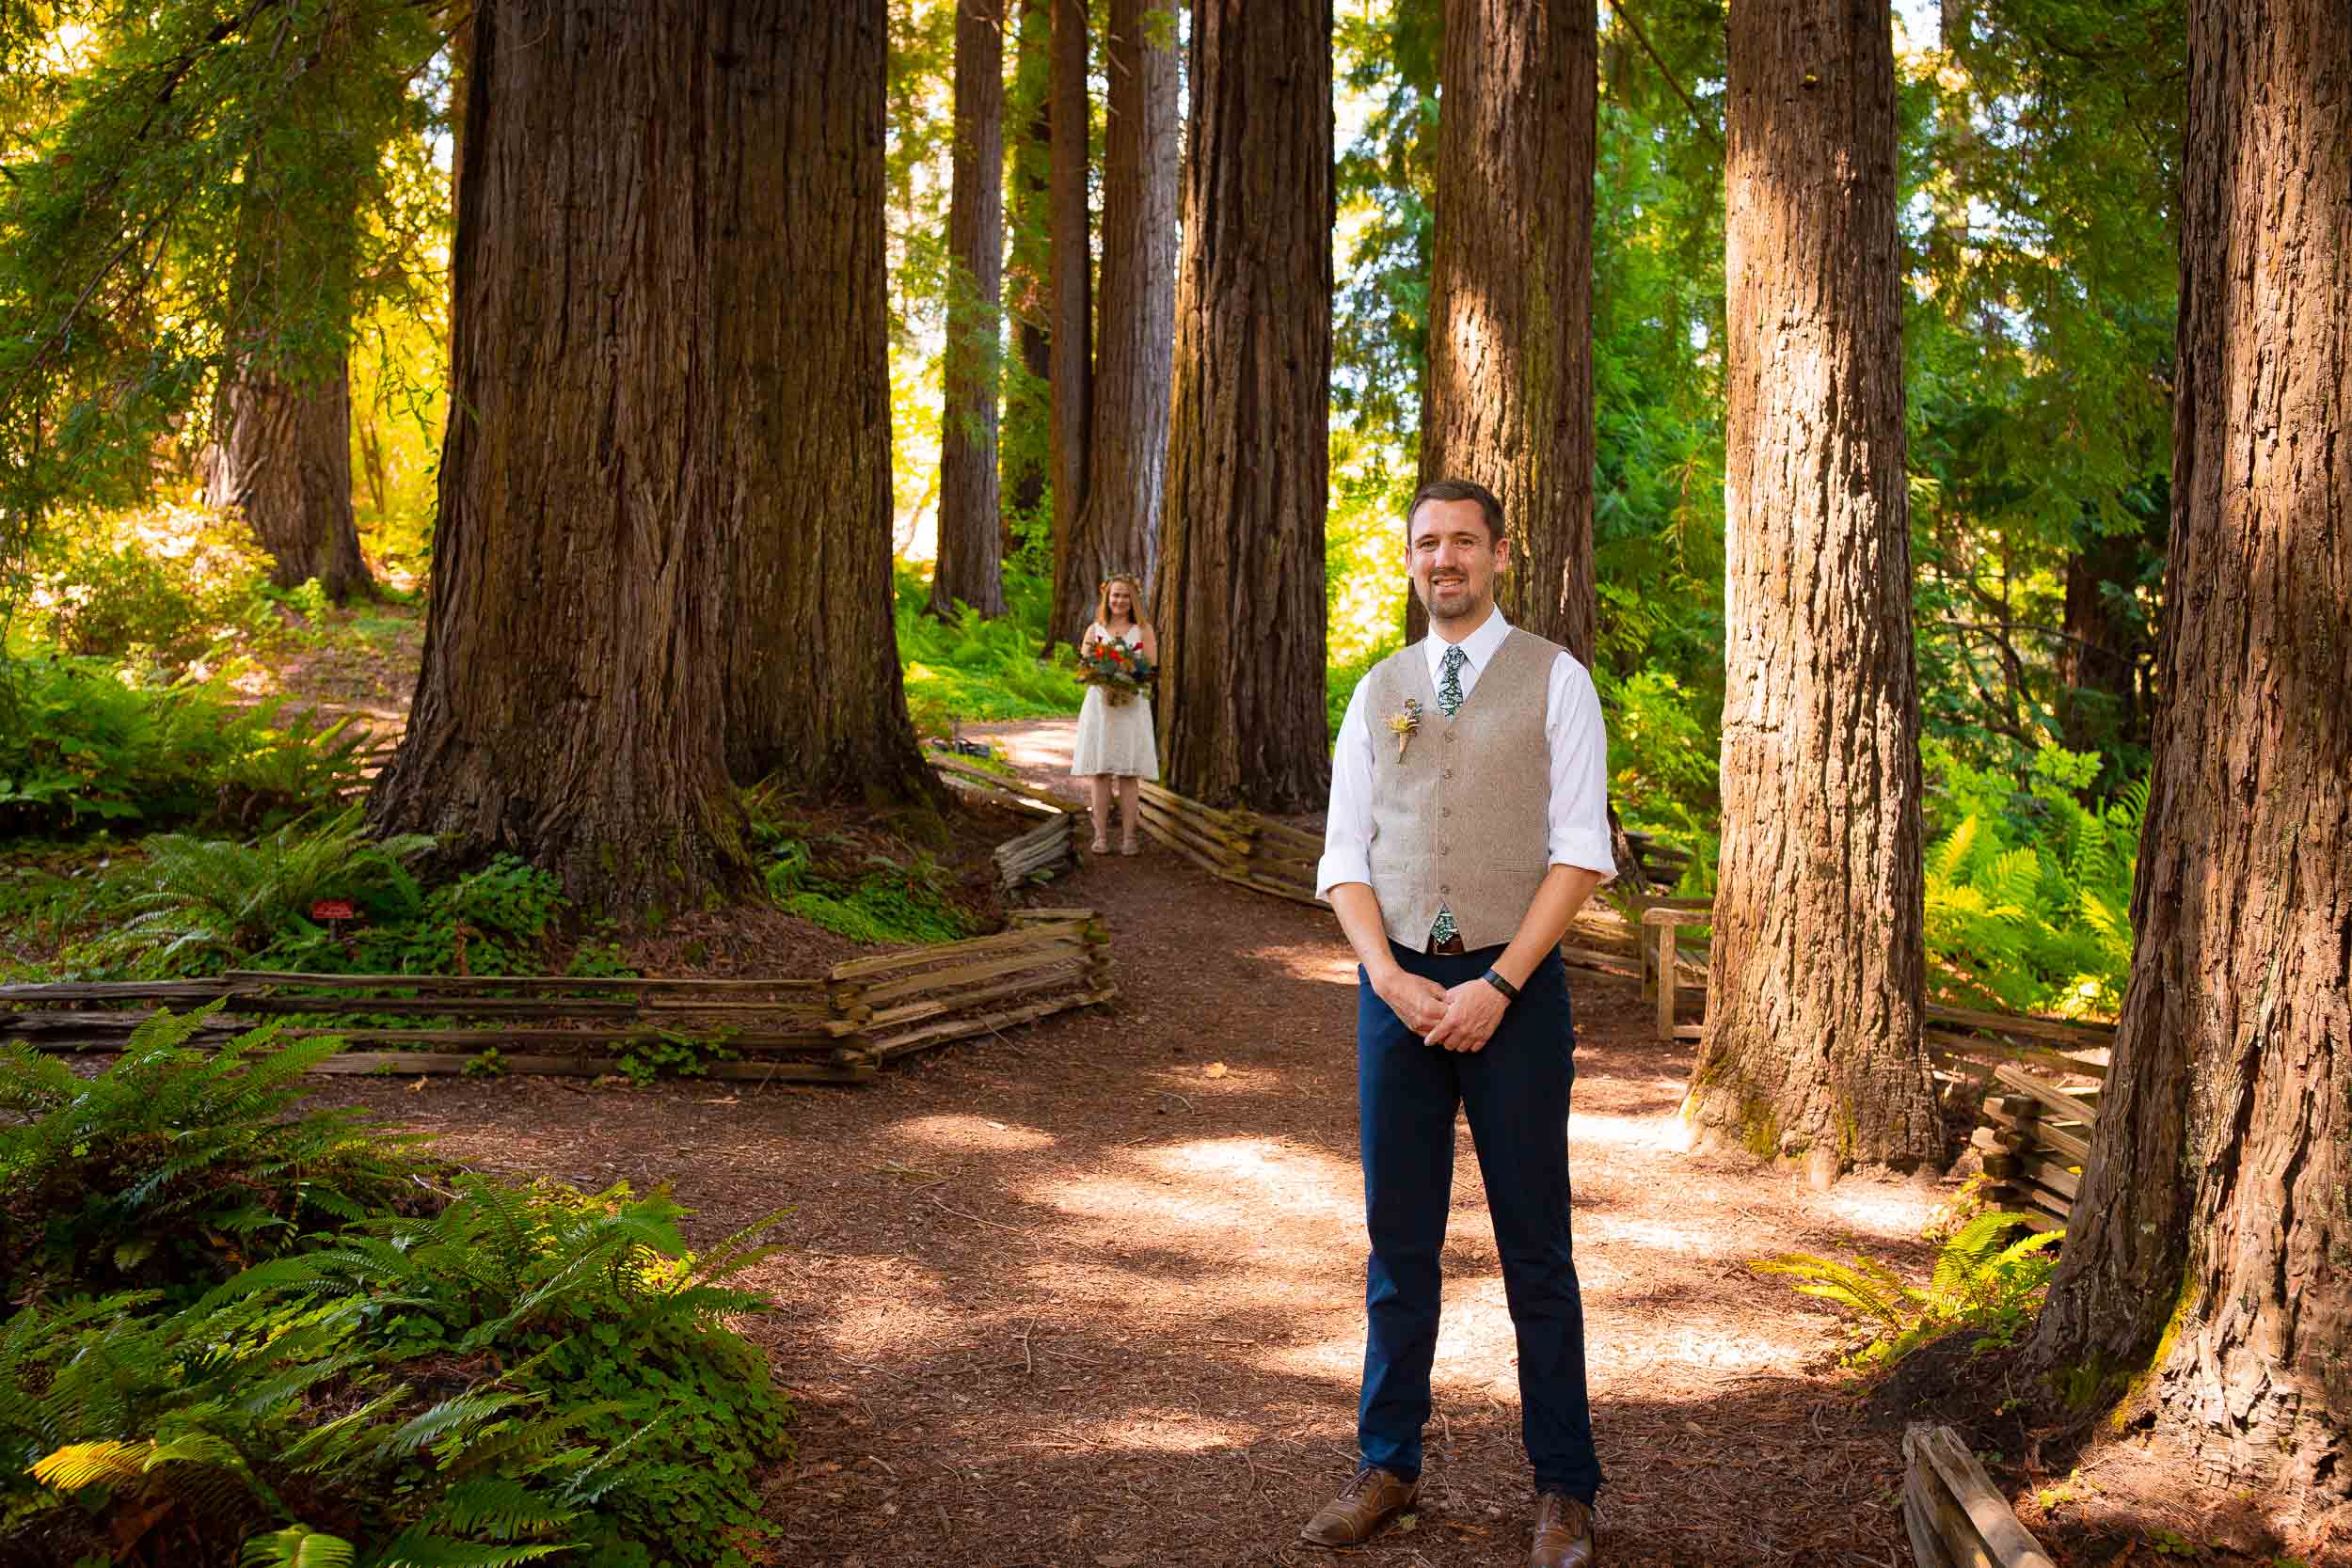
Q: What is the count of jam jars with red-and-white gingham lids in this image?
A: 0